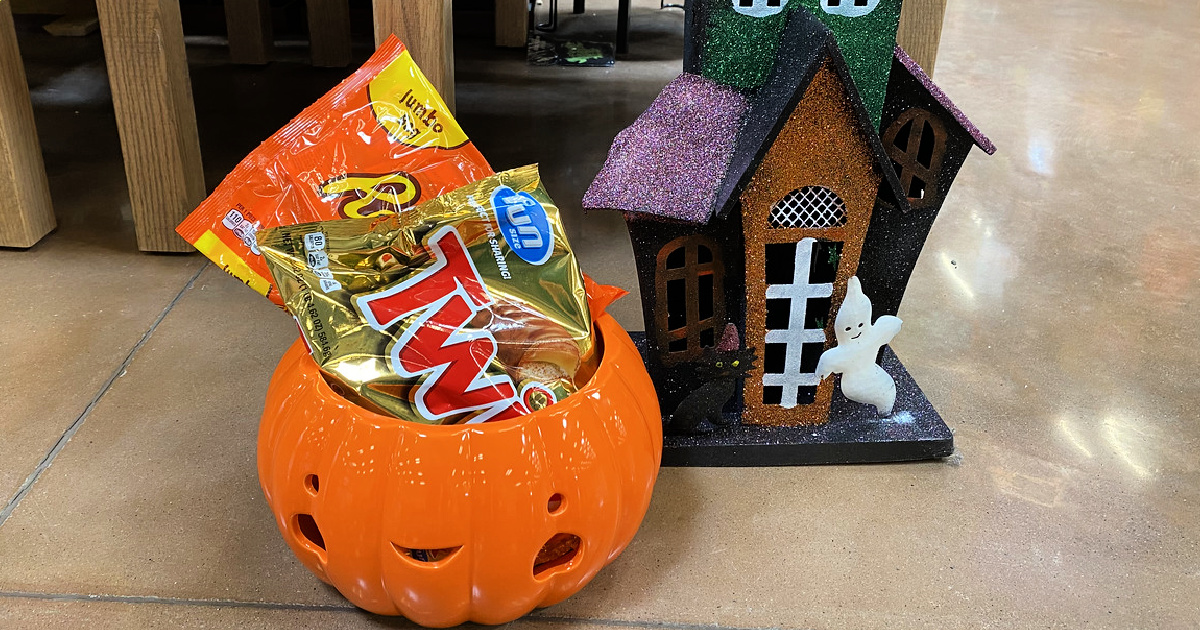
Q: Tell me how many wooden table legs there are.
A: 7